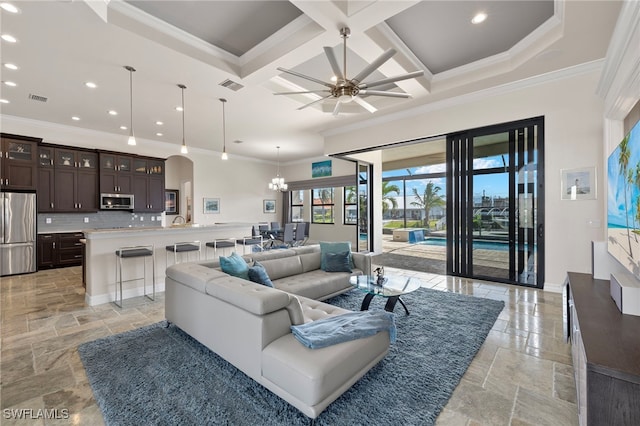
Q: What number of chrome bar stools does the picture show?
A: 4